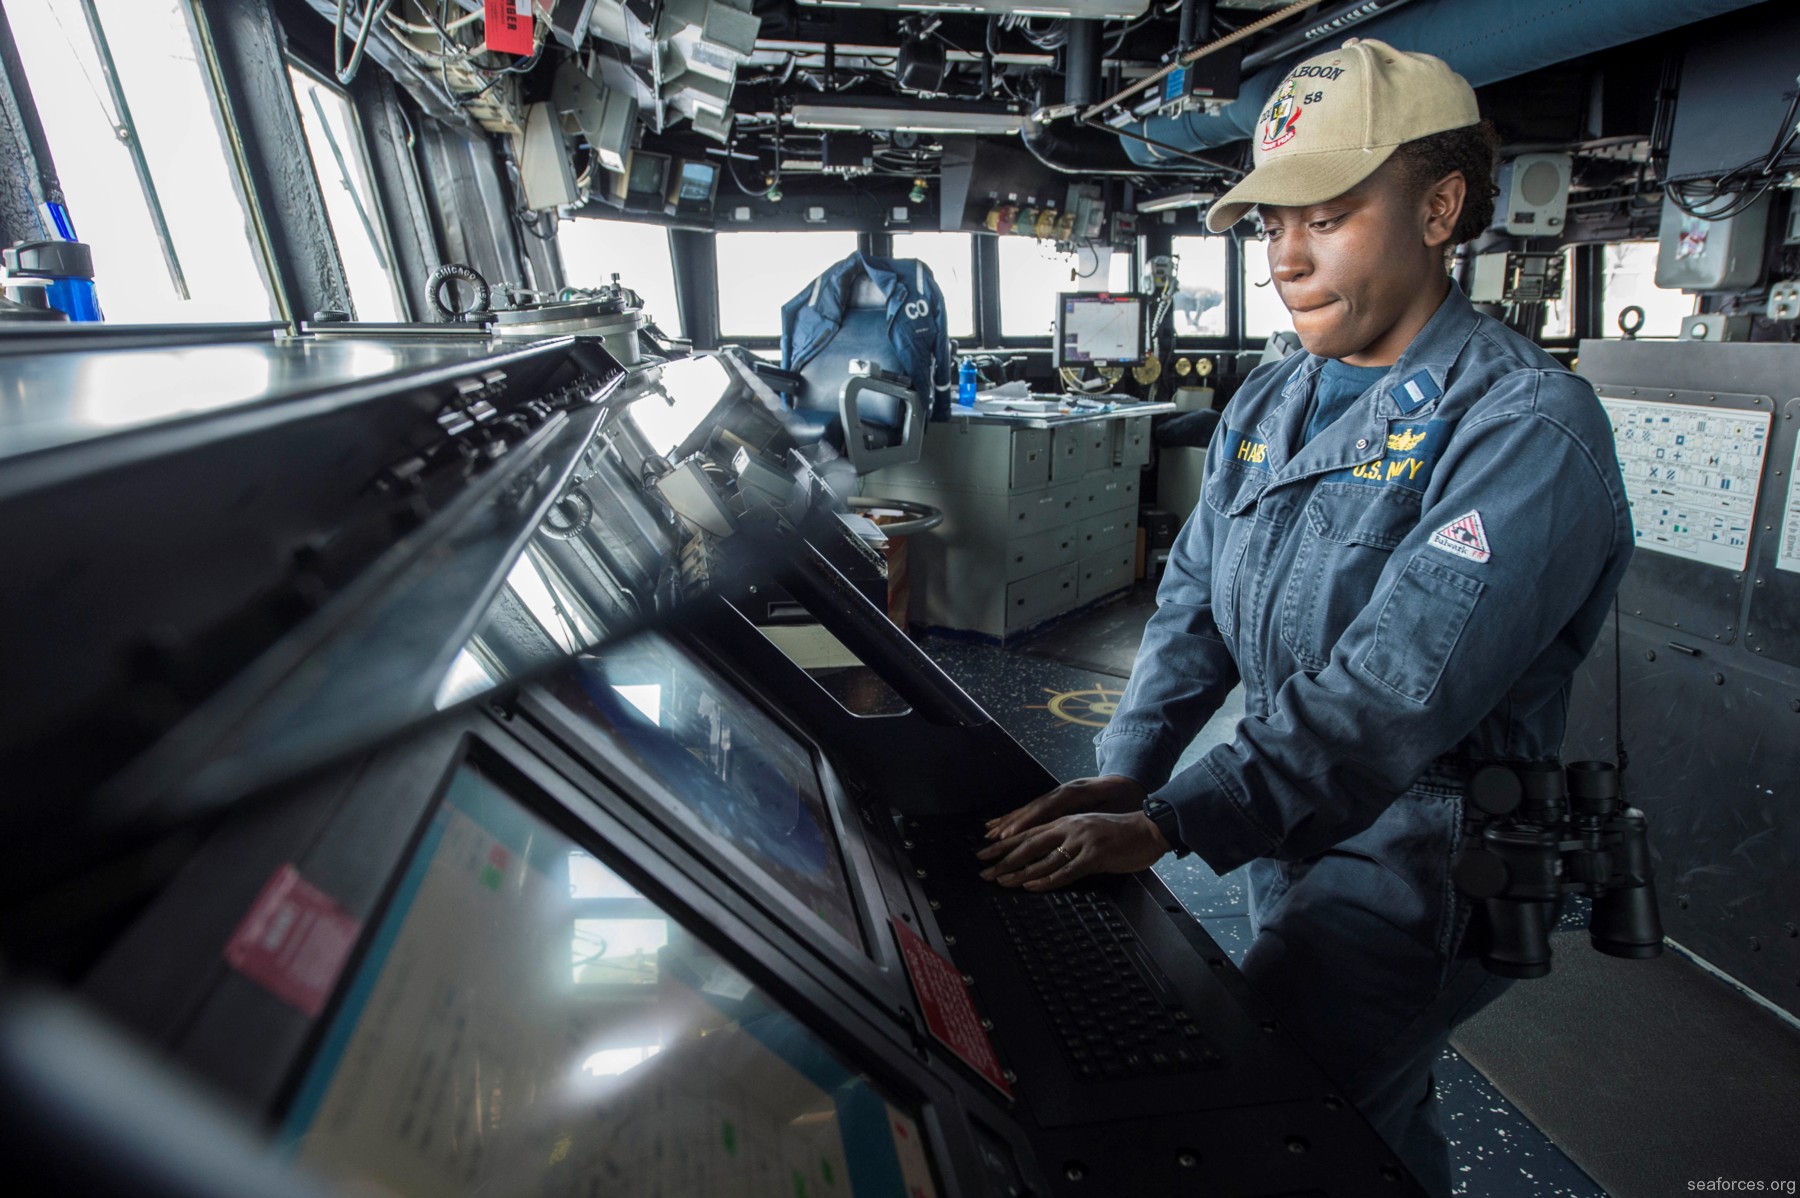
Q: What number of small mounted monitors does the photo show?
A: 2